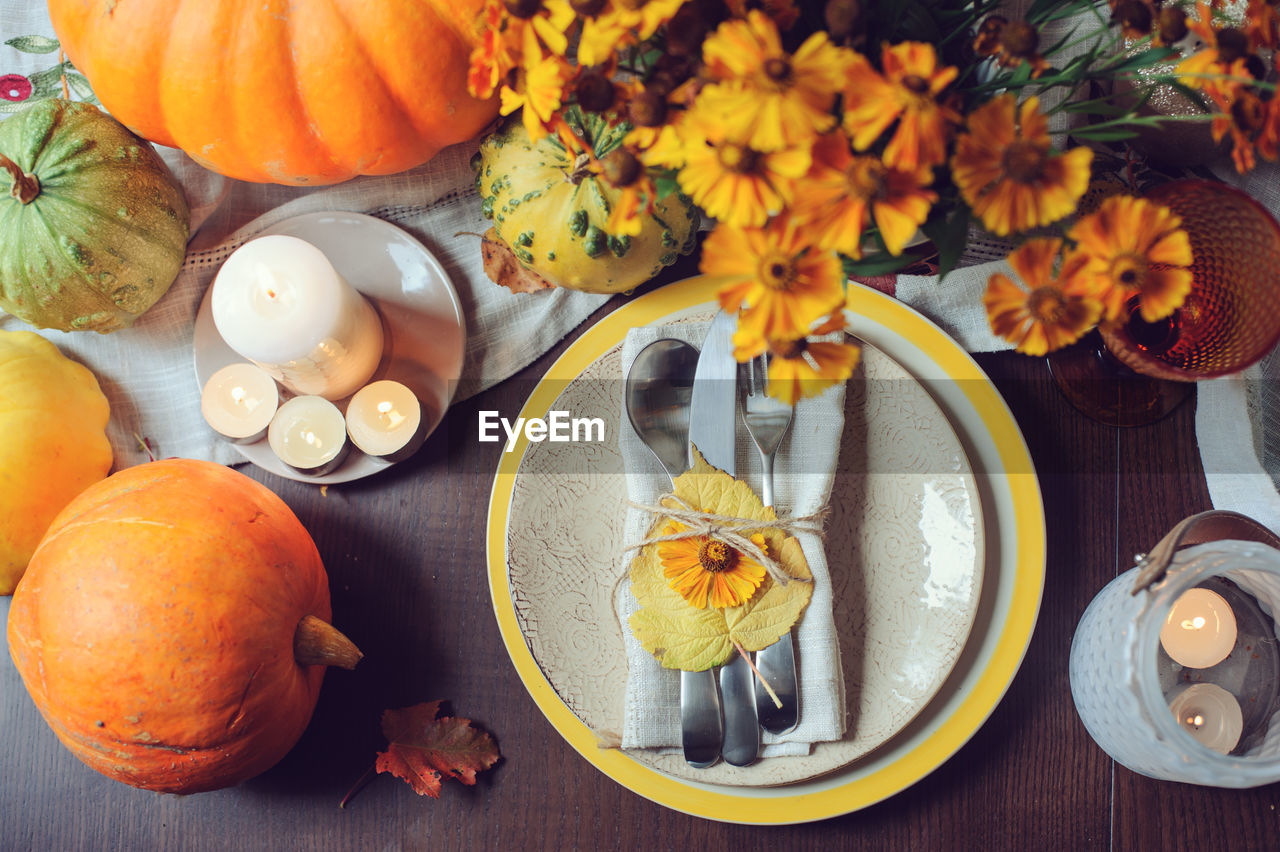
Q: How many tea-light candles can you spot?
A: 5